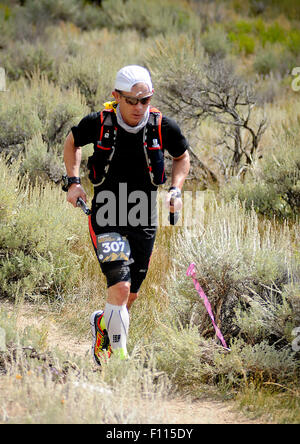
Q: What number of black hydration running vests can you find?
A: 1